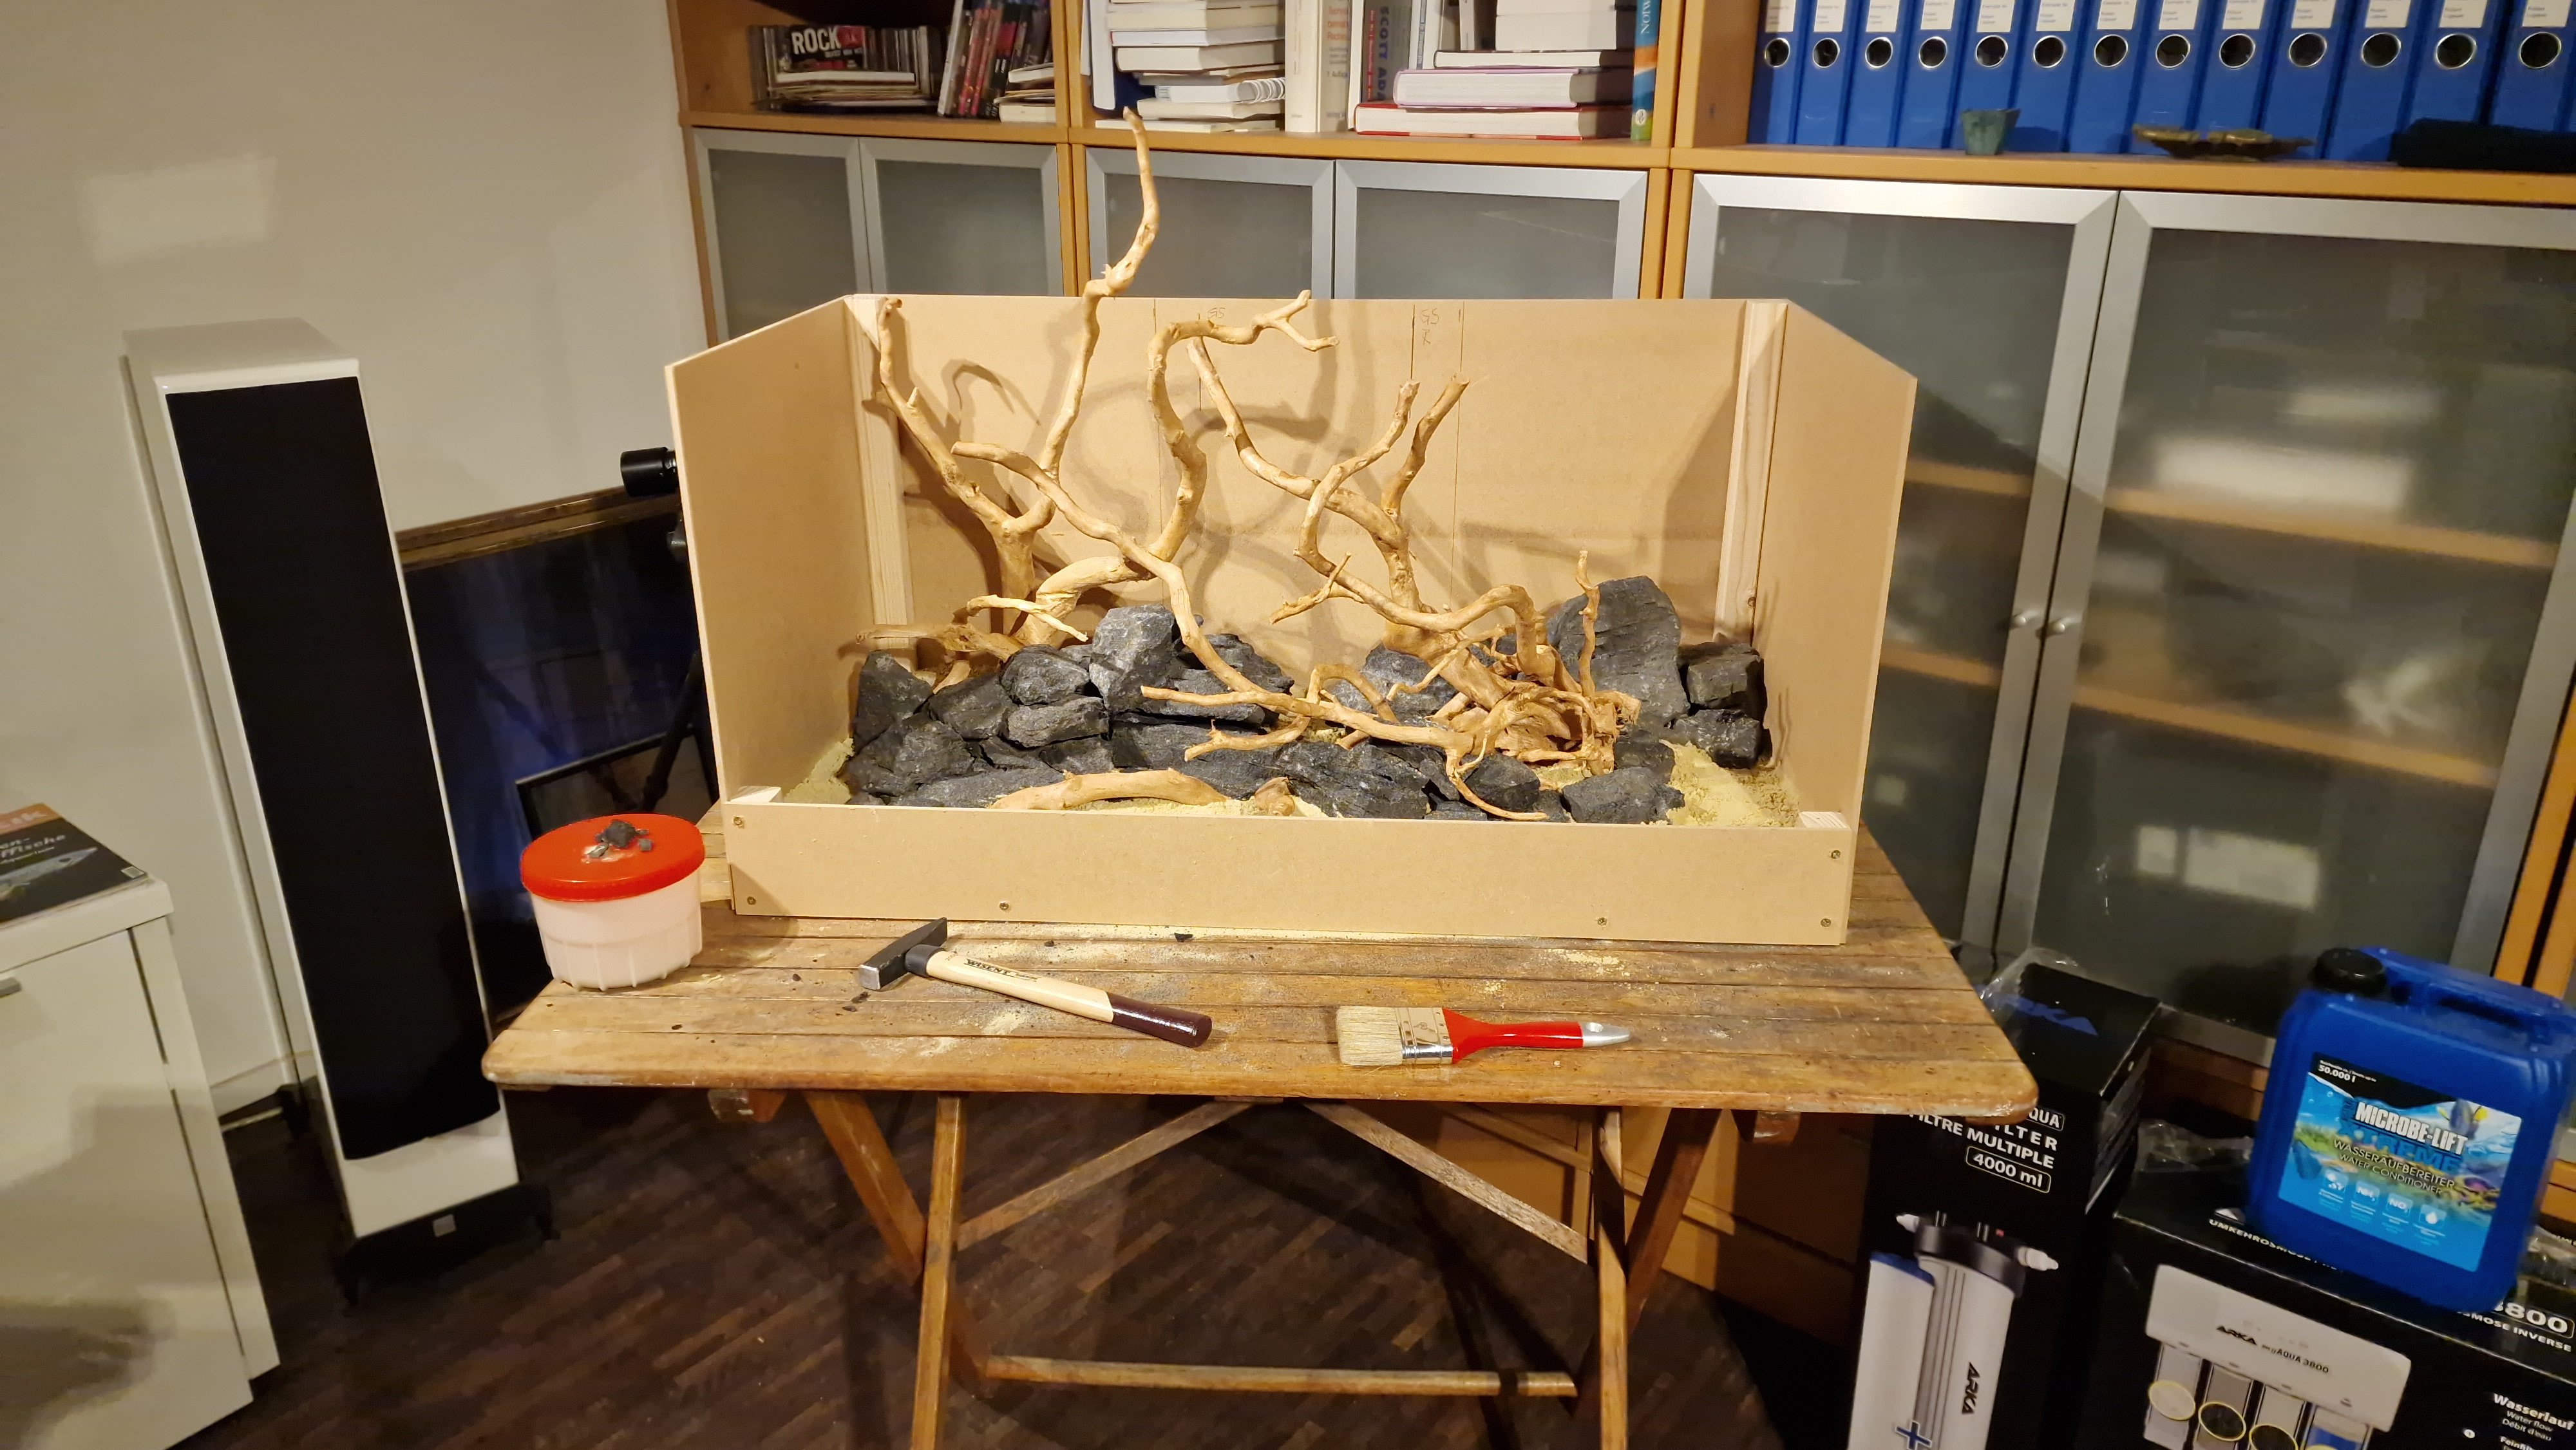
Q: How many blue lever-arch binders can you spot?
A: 13